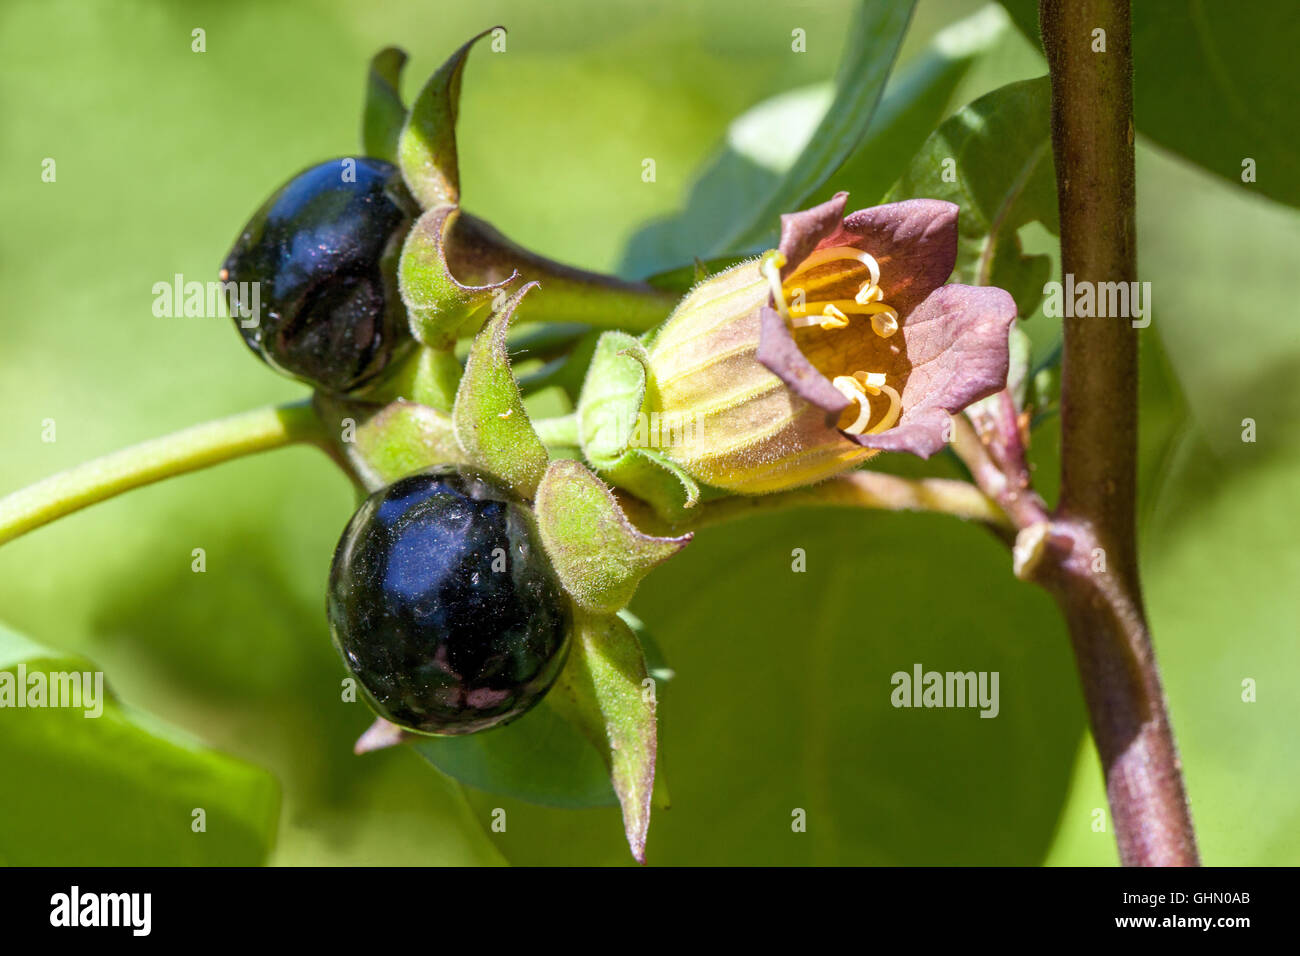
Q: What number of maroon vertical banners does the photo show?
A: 0